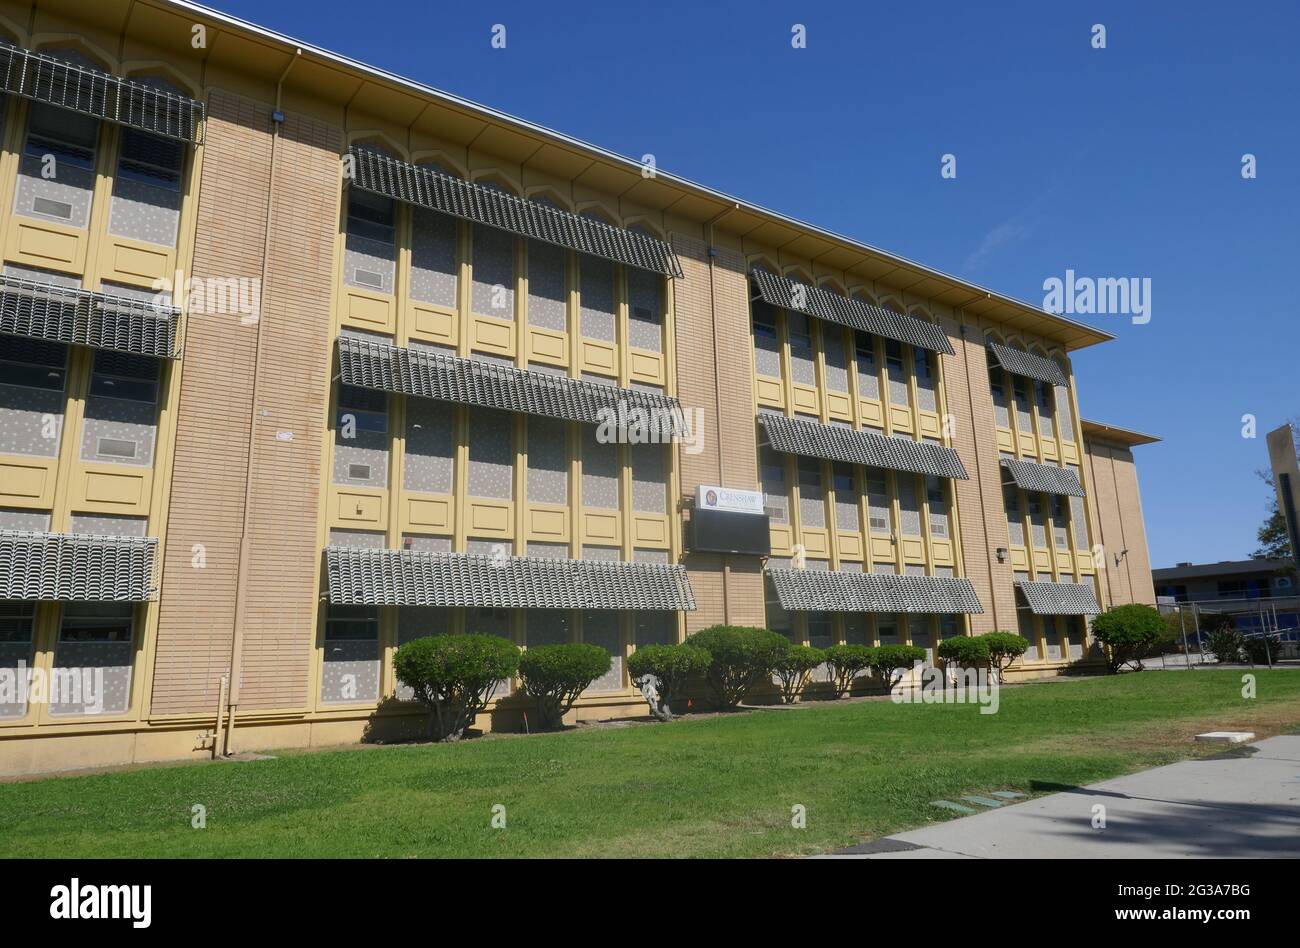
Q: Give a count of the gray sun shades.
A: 12